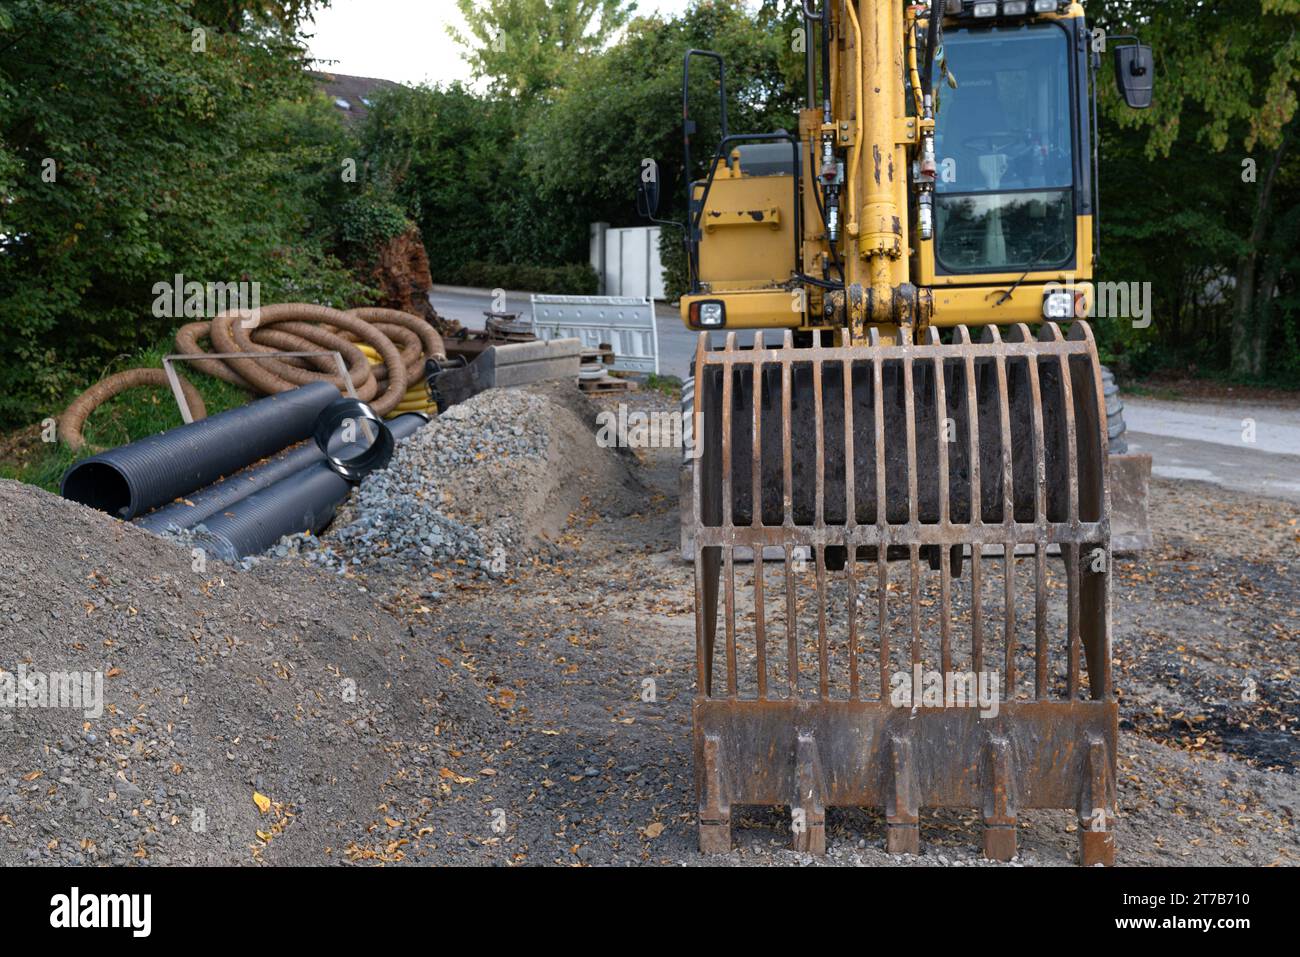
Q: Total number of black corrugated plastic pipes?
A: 3